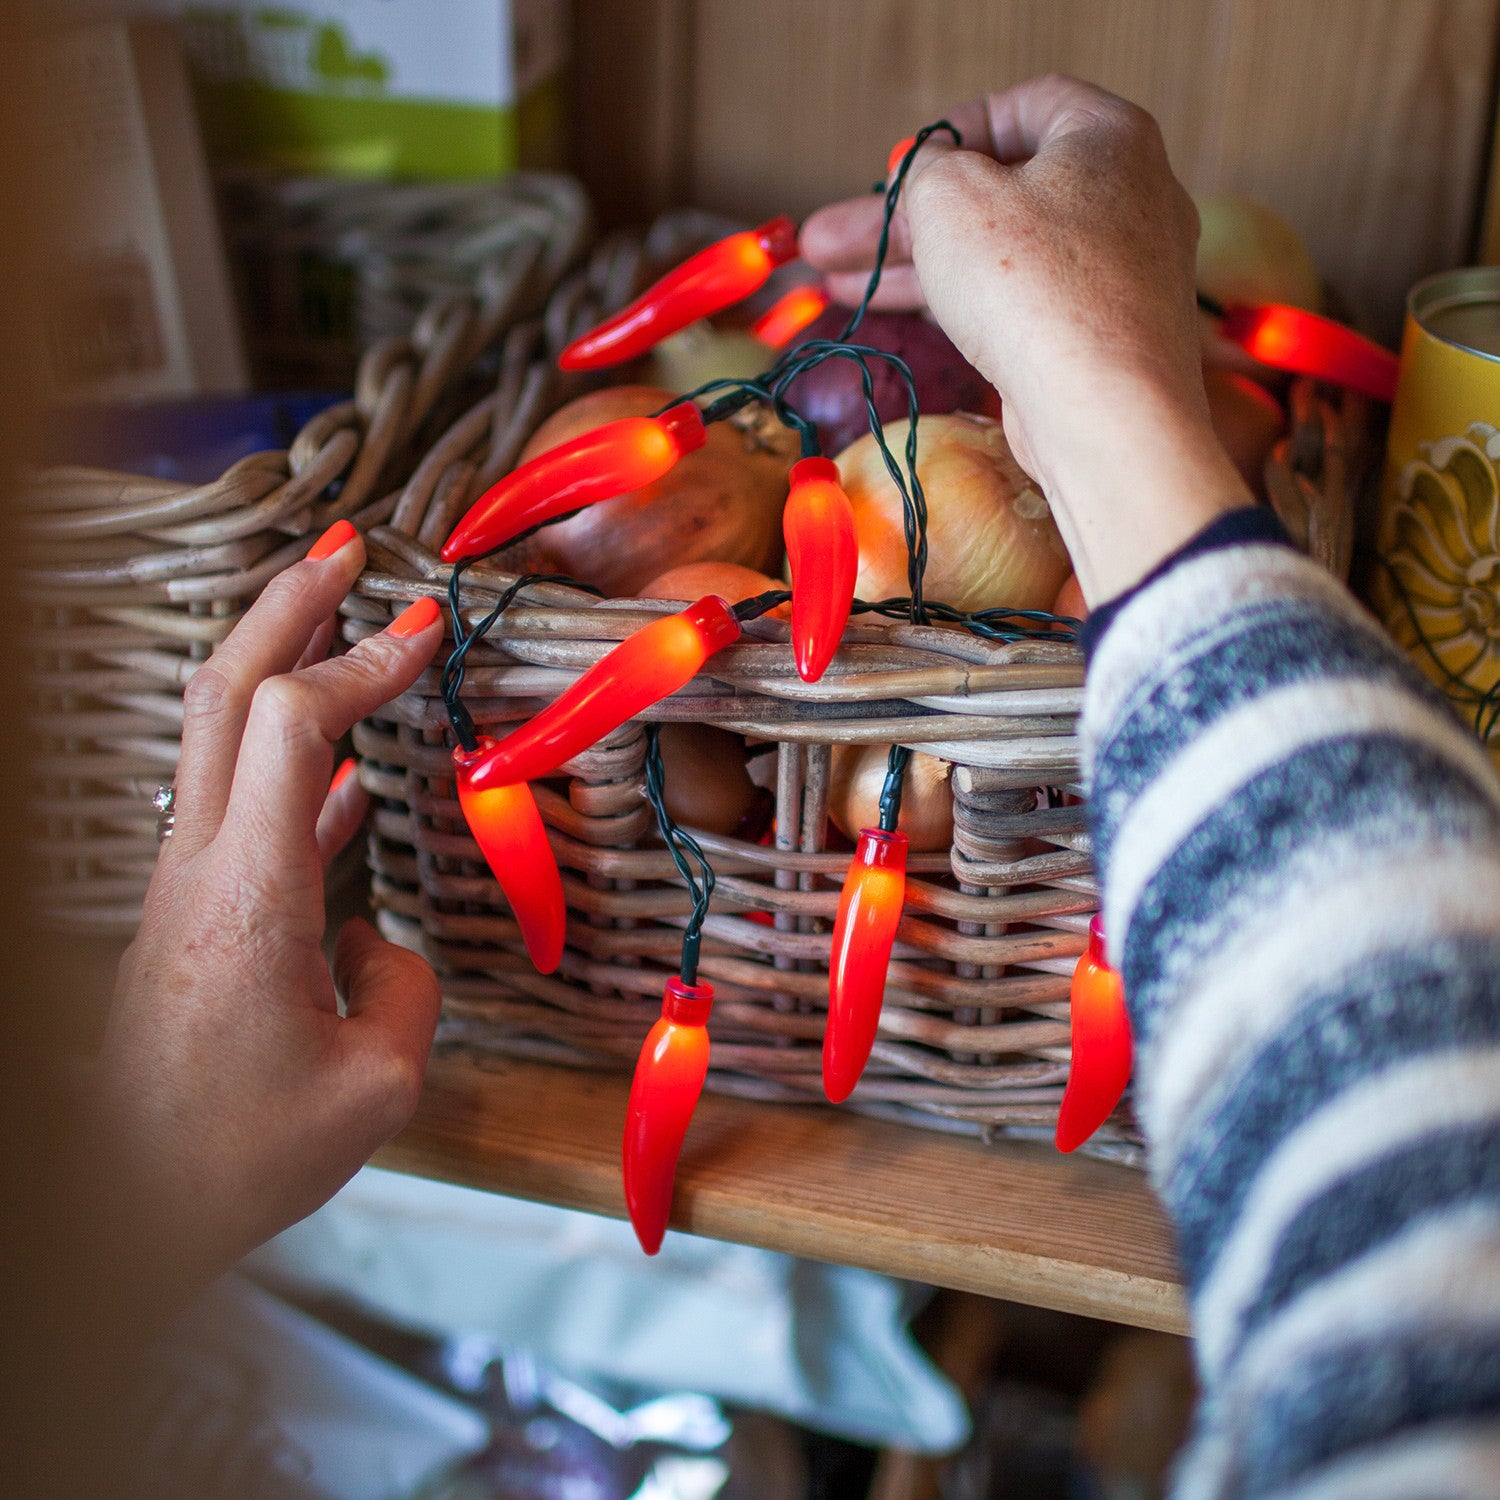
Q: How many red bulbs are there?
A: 10